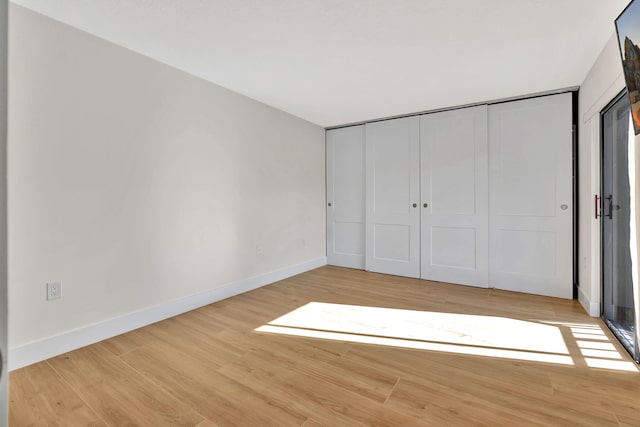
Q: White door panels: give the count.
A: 4